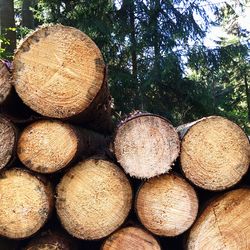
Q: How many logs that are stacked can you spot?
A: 12